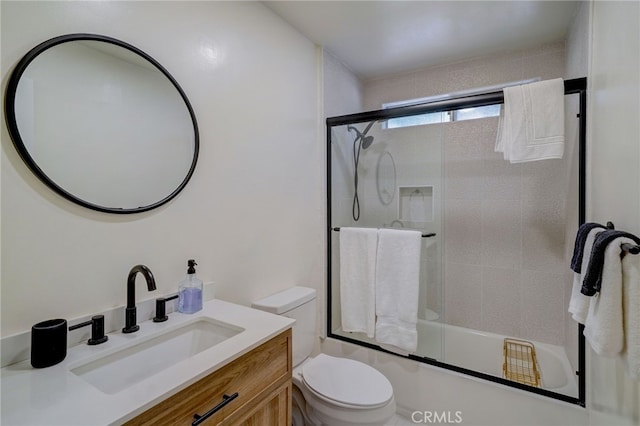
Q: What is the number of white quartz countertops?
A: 1